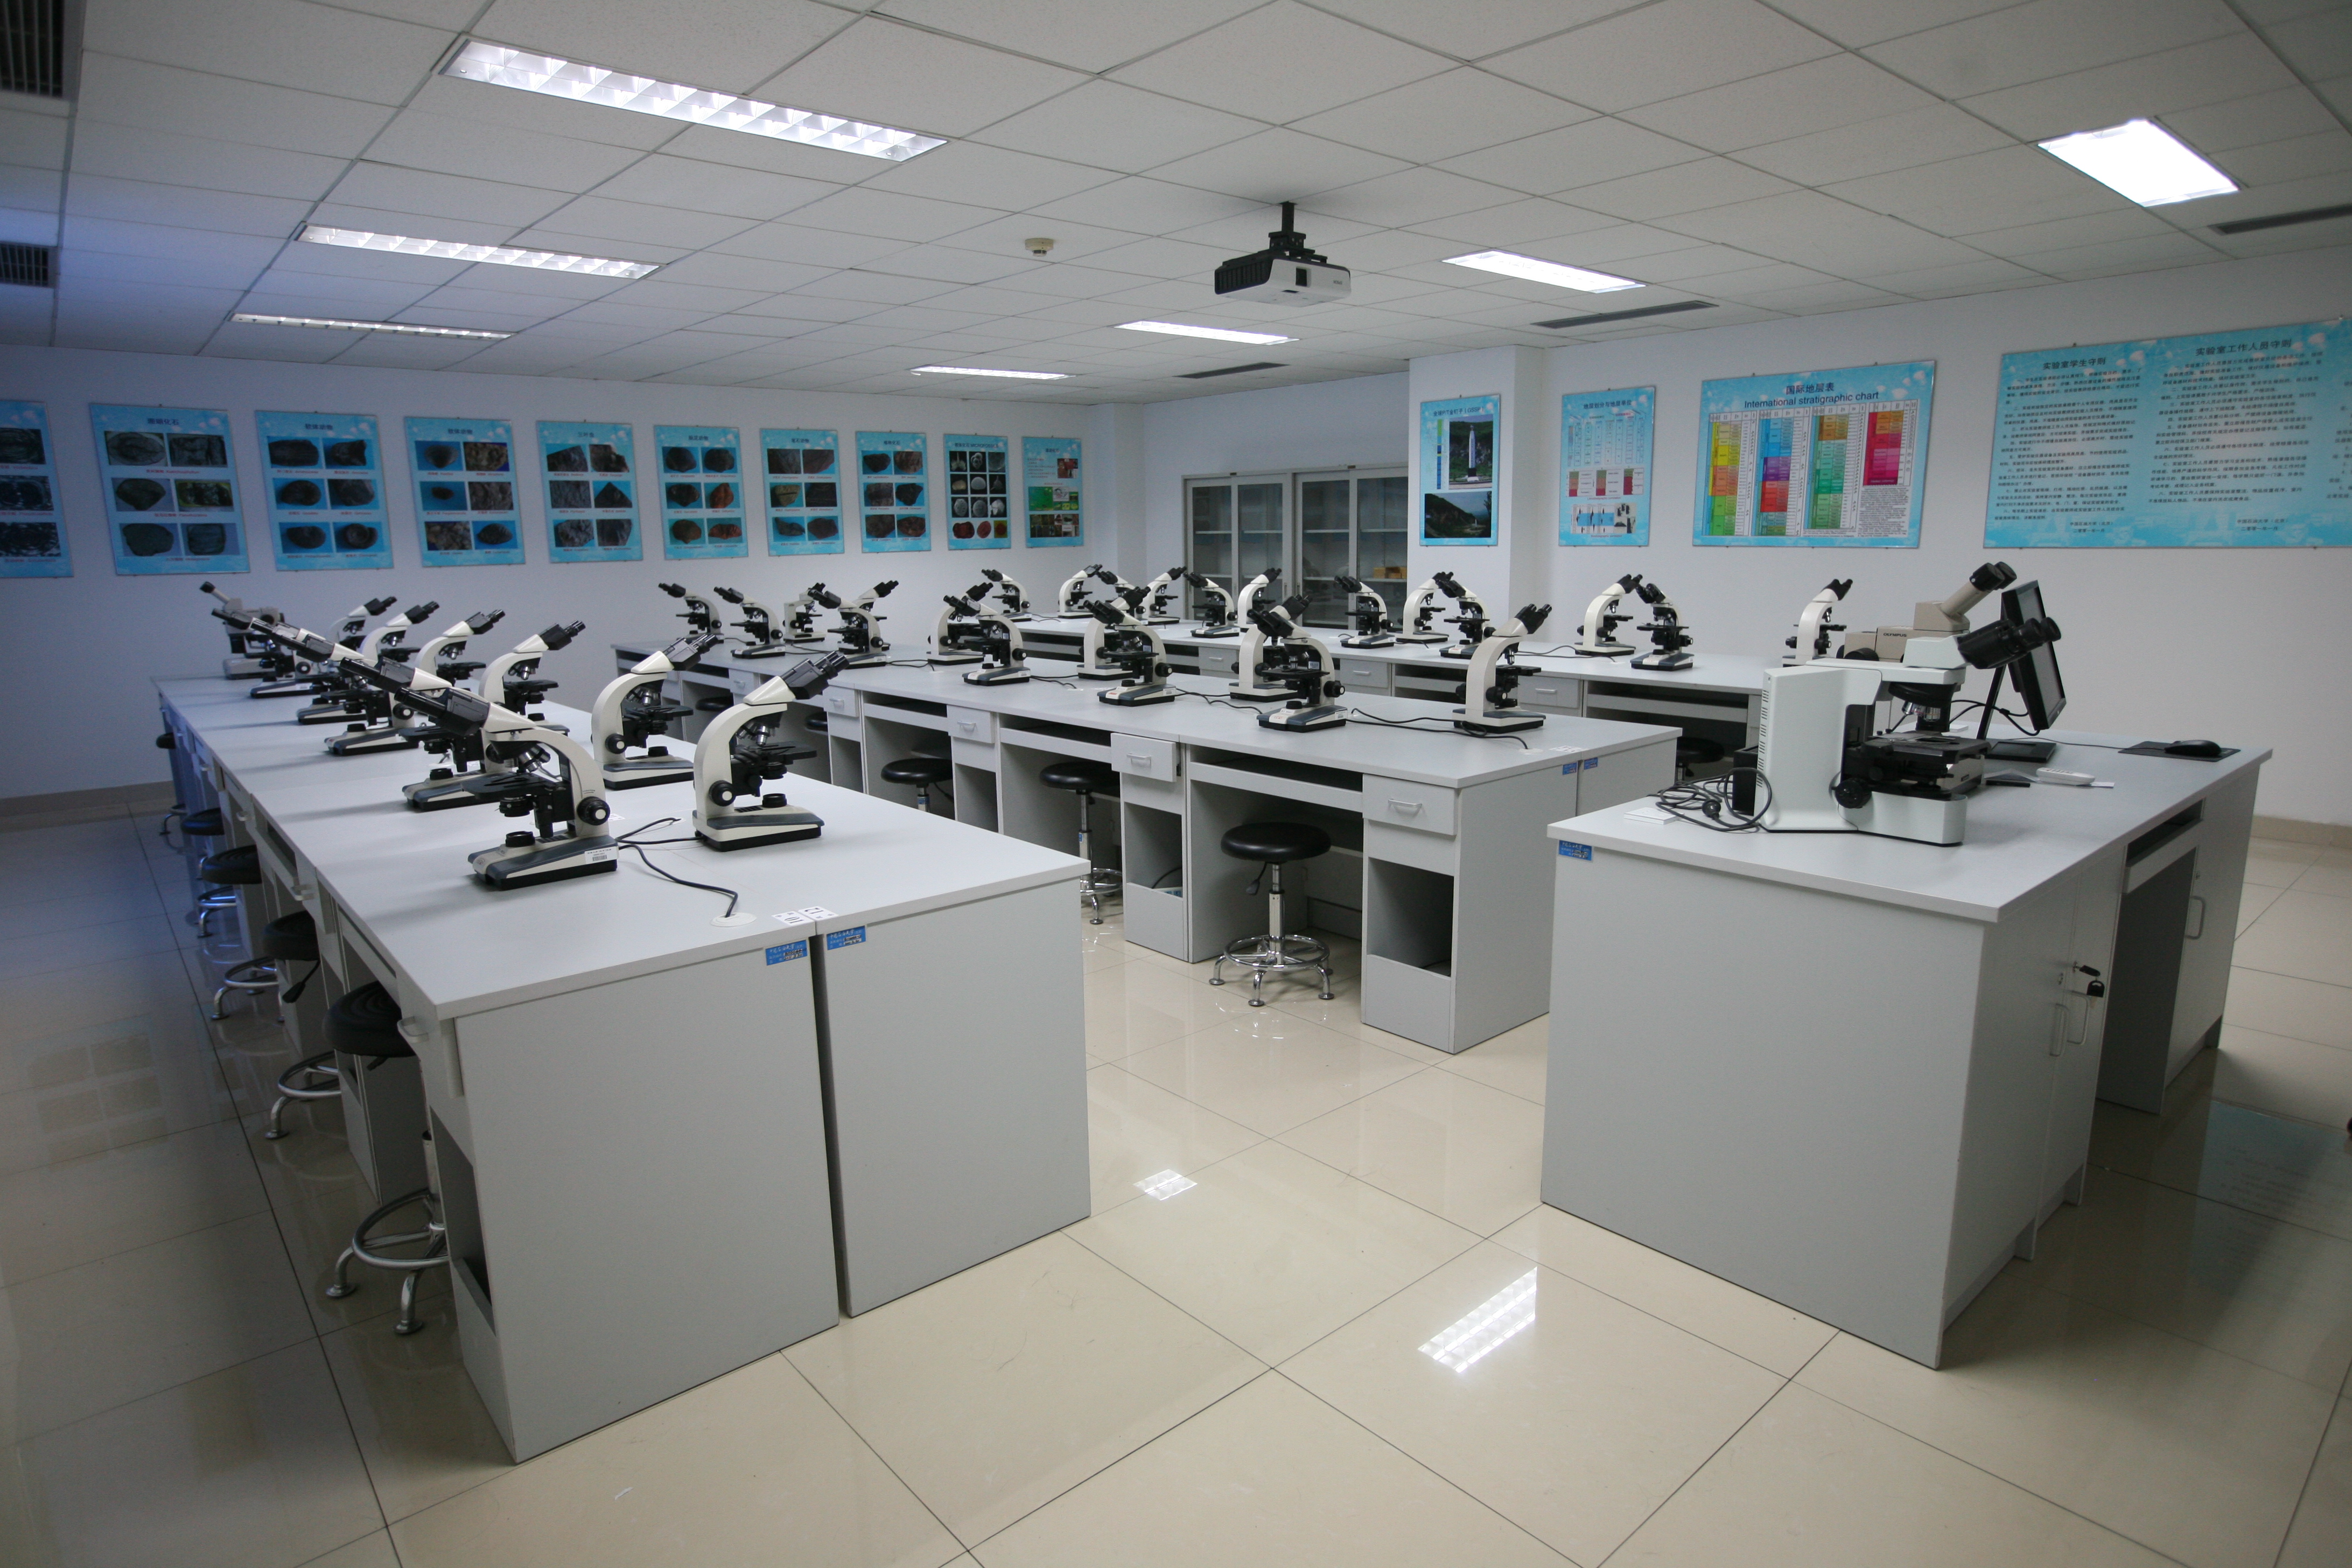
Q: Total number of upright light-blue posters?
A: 12